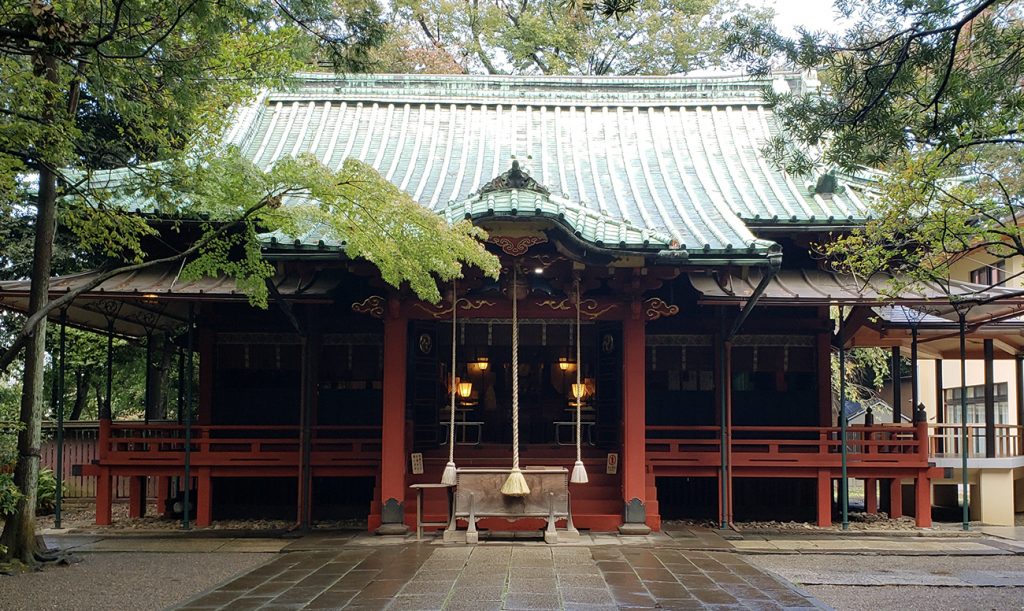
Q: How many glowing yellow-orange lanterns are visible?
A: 4